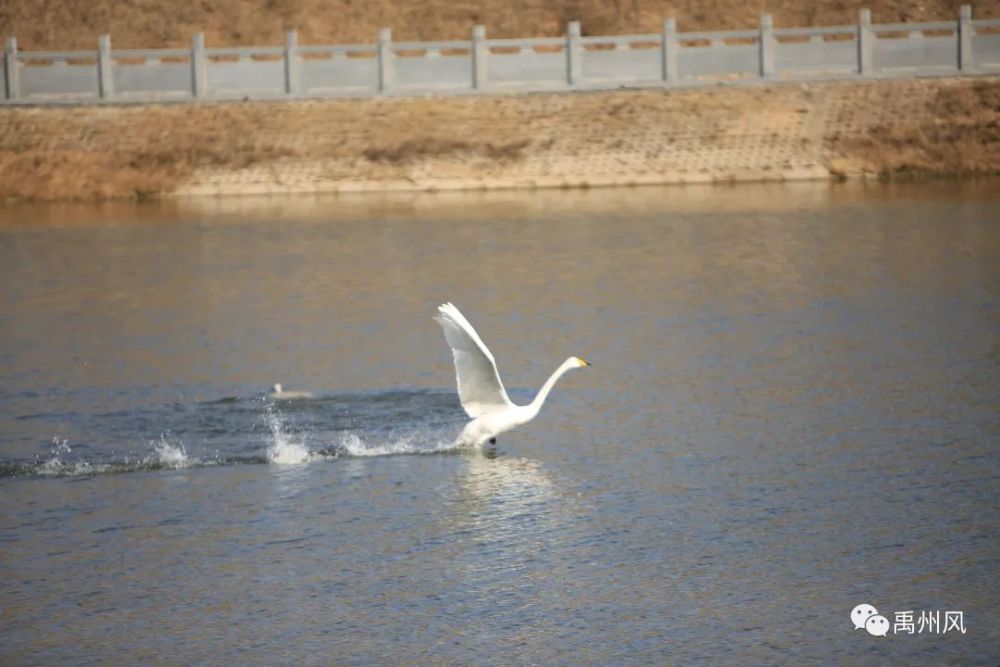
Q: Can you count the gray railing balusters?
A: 11